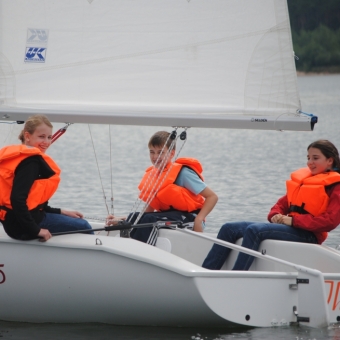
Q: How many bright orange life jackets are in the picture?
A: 3